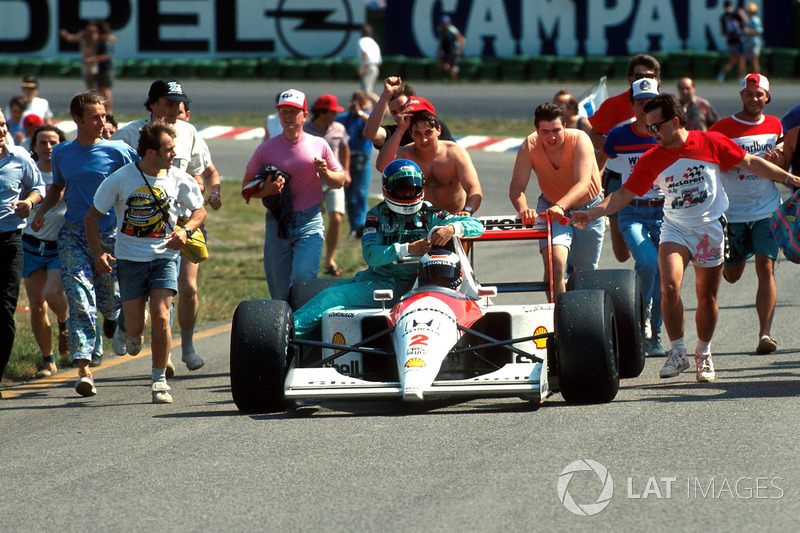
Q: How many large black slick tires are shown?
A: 4